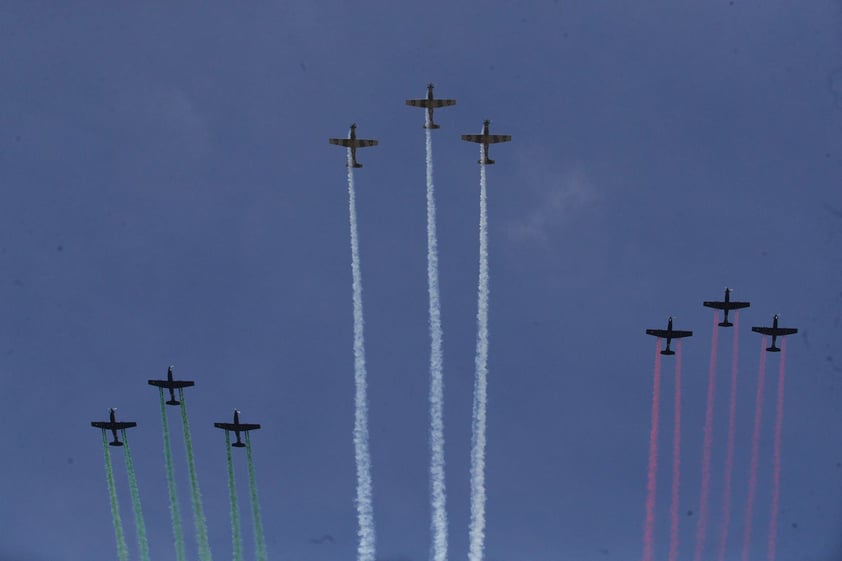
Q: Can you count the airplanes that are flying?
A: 9